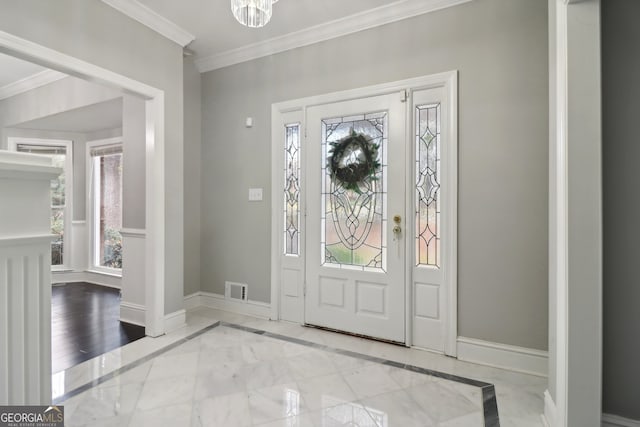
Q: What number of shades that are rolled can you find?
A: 2